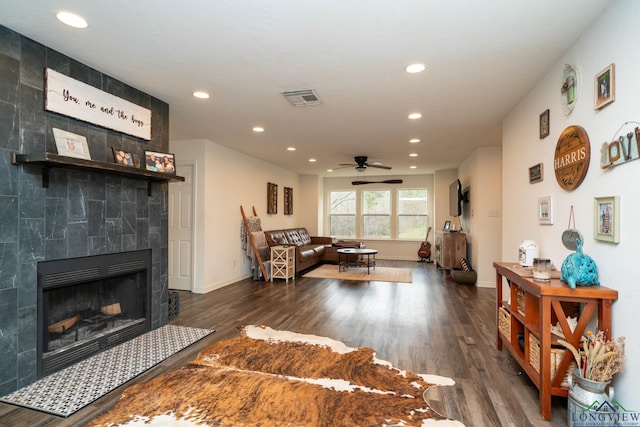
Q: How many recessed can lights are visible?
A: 11